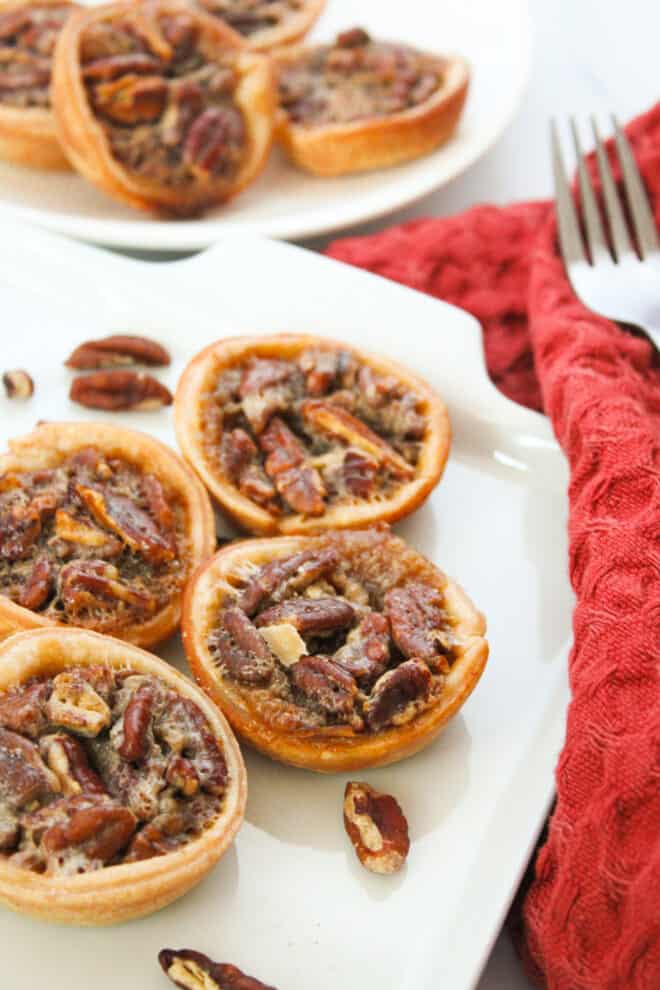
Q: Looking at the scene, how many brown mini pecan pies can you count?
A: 8